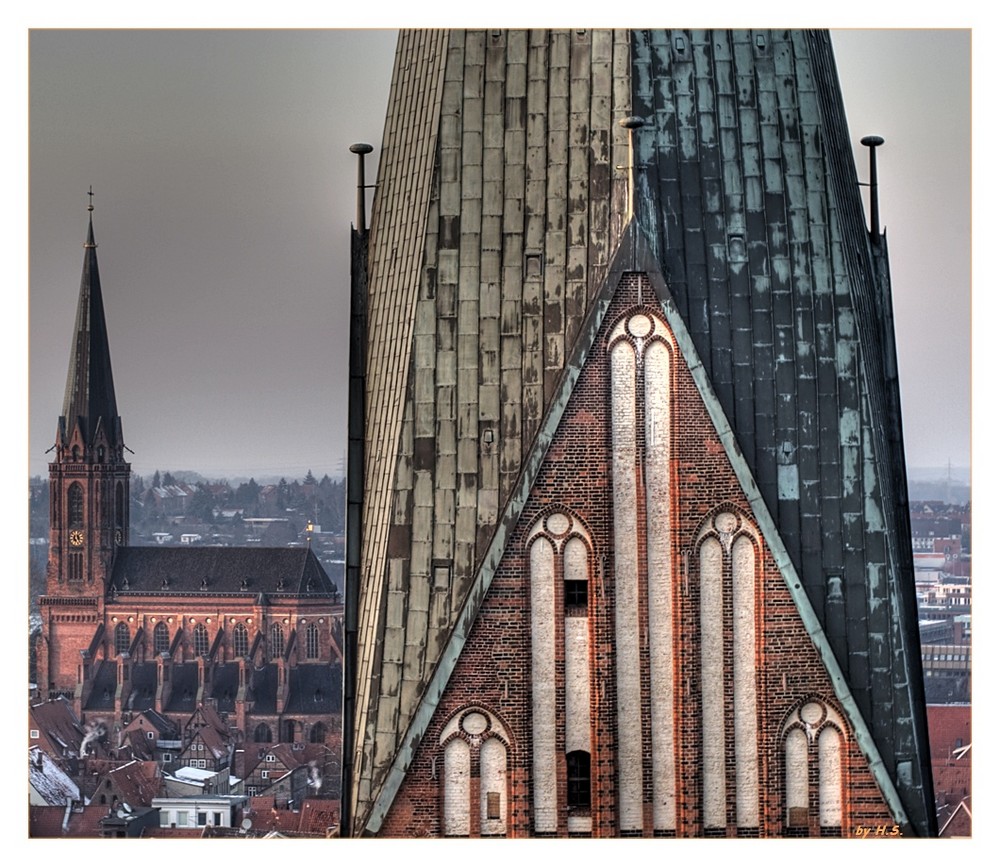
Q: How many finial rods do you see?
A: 3